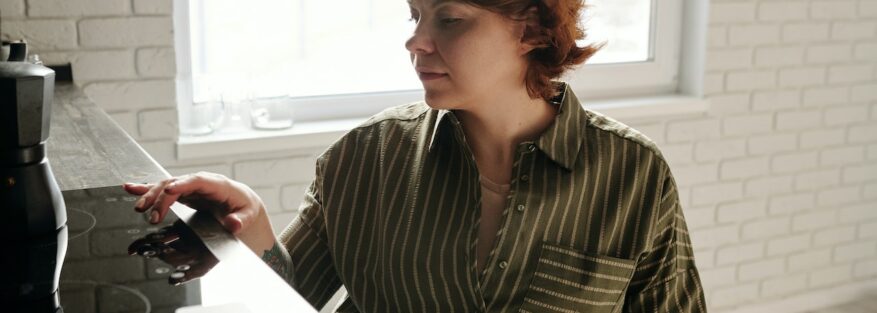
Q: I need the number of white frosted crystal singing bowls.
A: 0